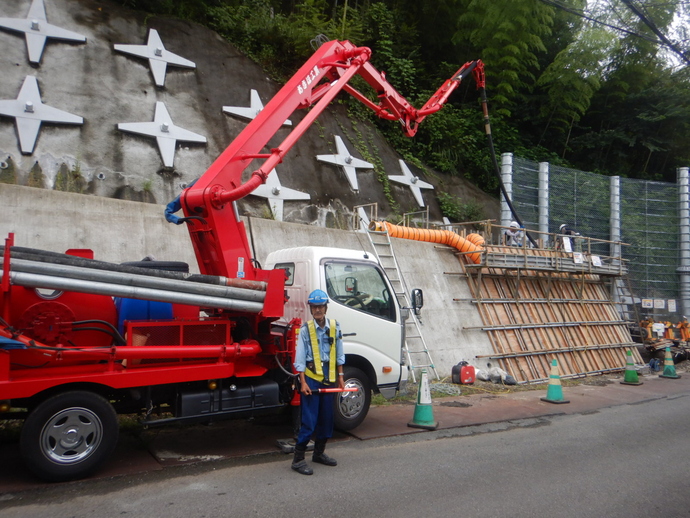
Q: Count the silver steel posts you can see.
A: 4